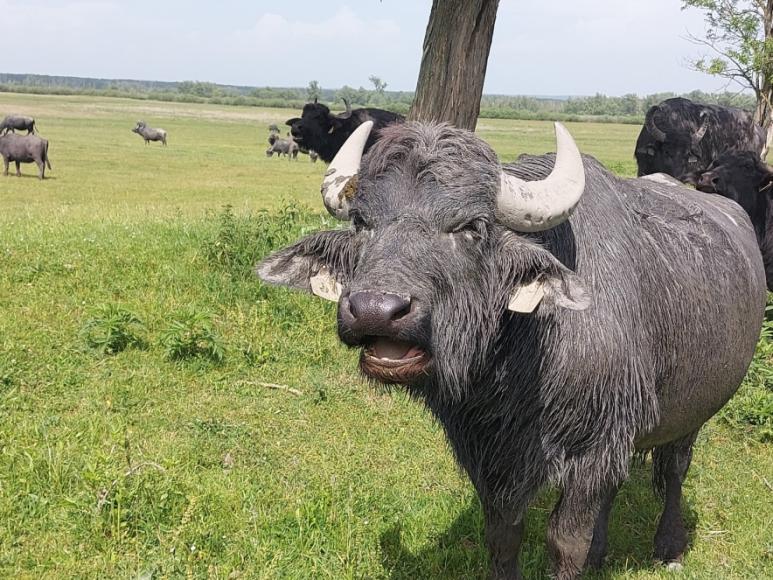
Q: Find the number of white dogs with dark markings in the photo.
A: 0